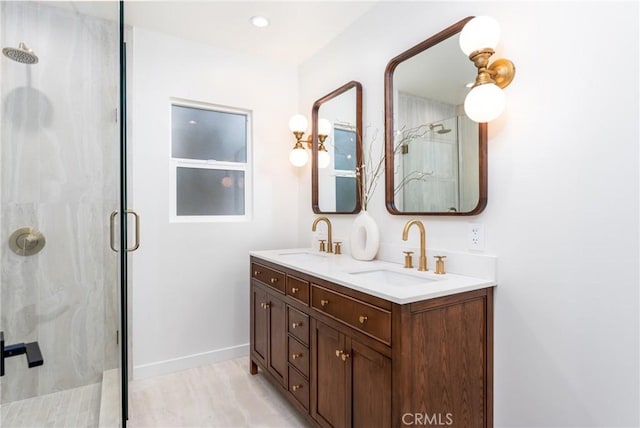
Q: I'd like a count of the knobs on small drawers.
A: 4